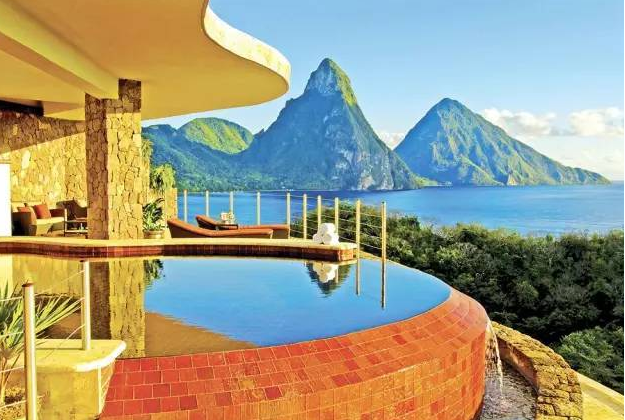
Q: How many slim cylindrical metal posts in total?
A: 12